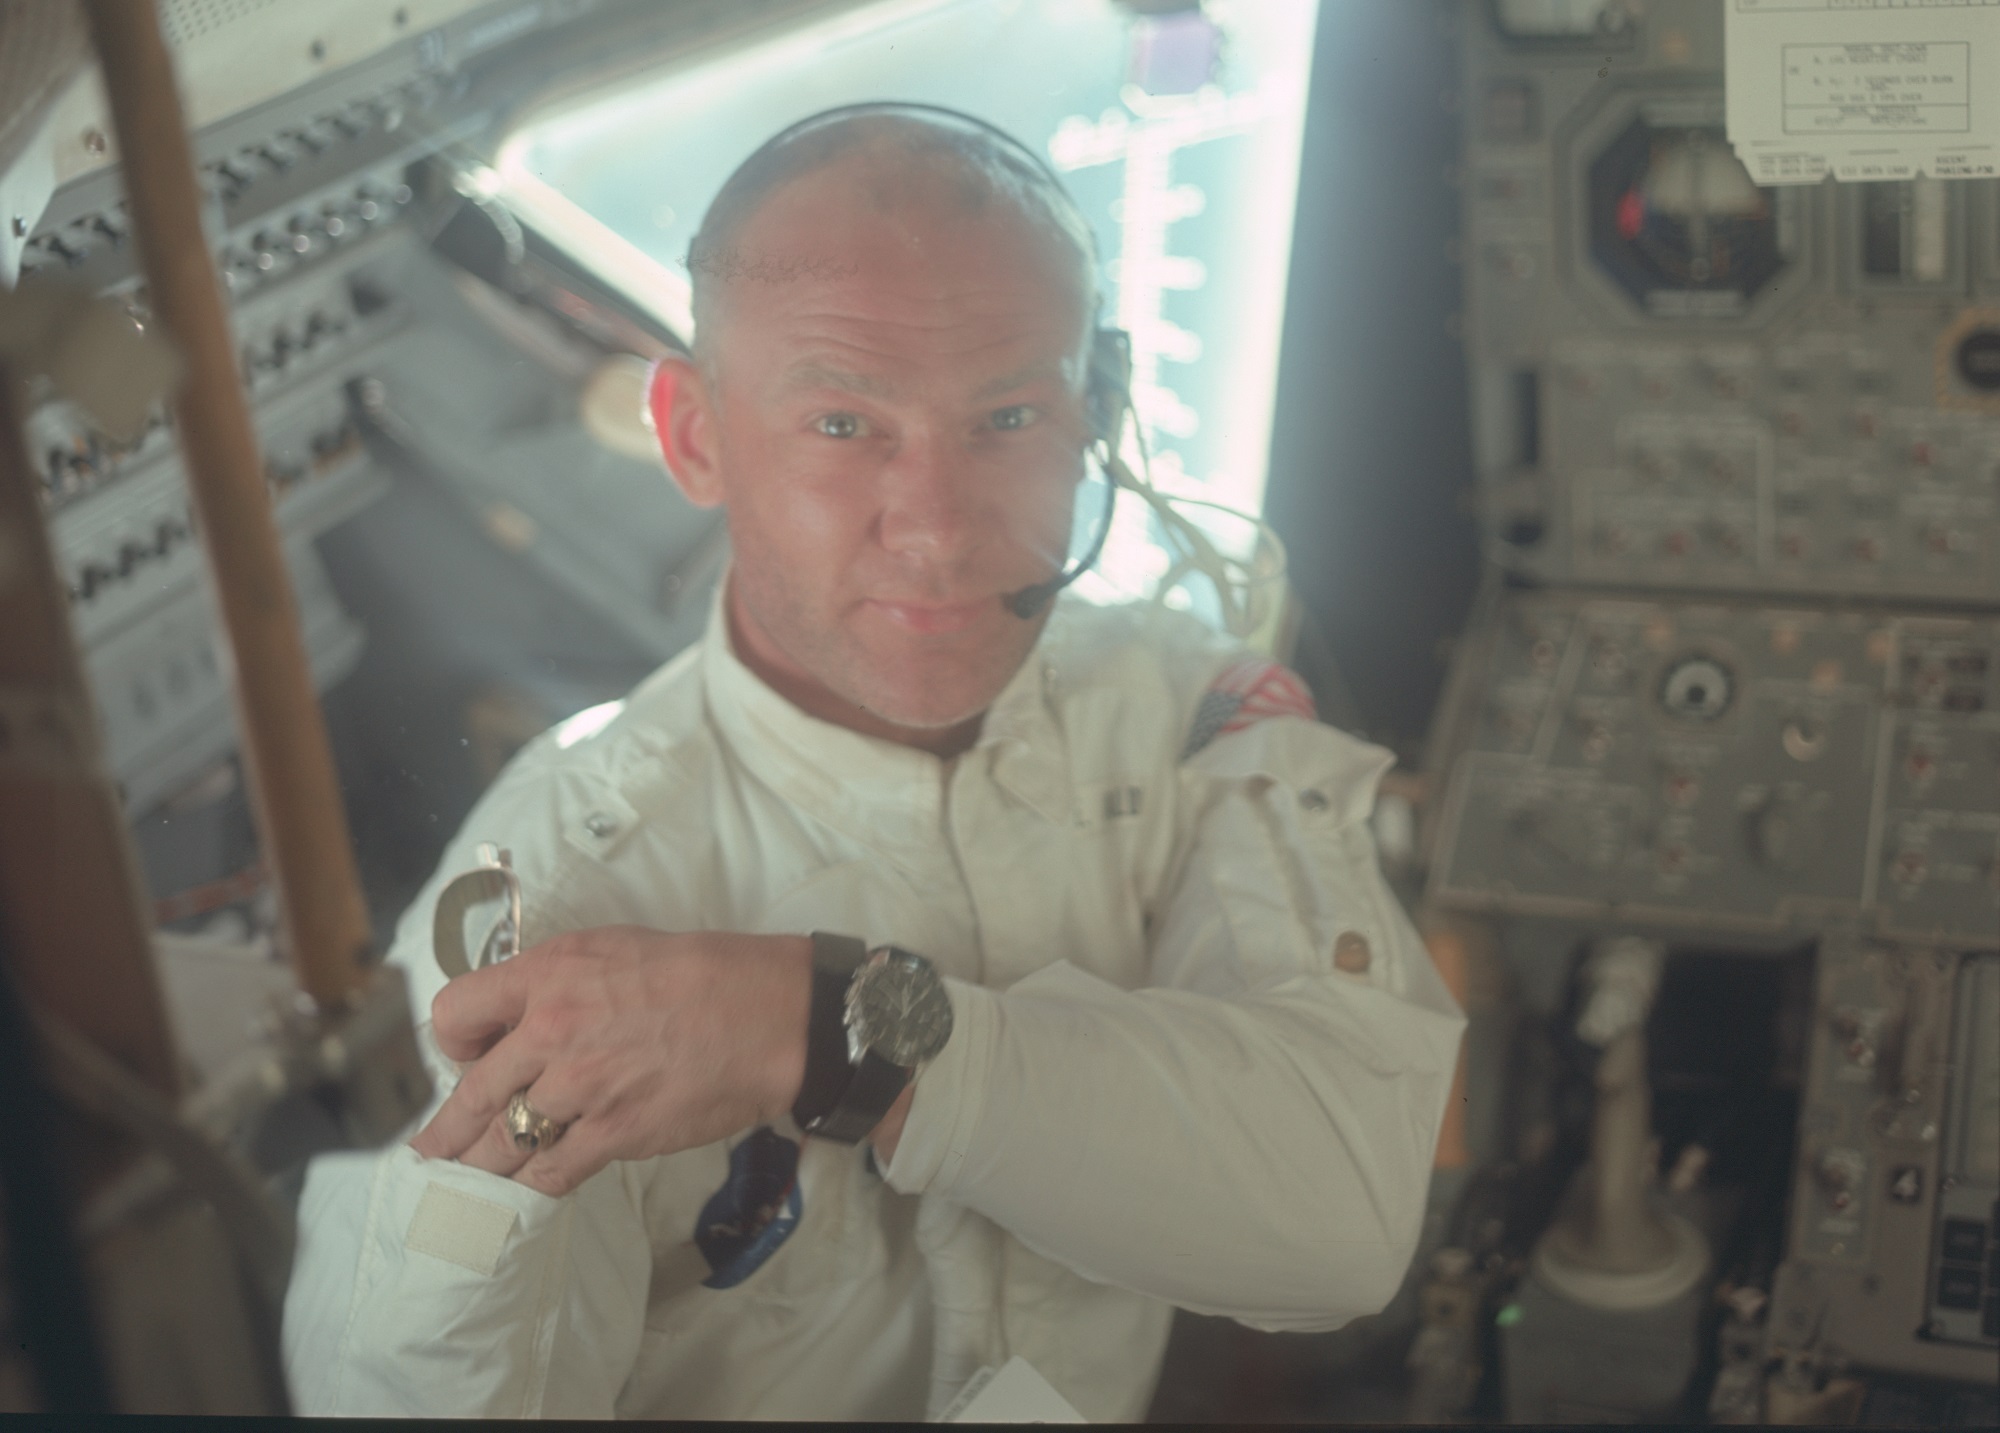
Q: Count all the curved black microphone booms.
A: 1